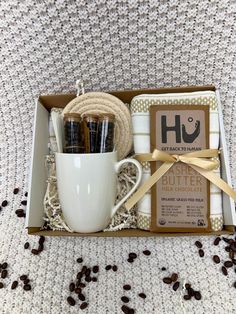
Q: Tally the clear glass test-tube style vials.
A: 3